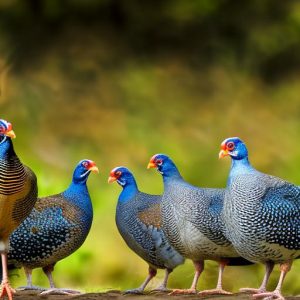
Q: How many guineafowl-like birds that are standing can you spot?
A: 5